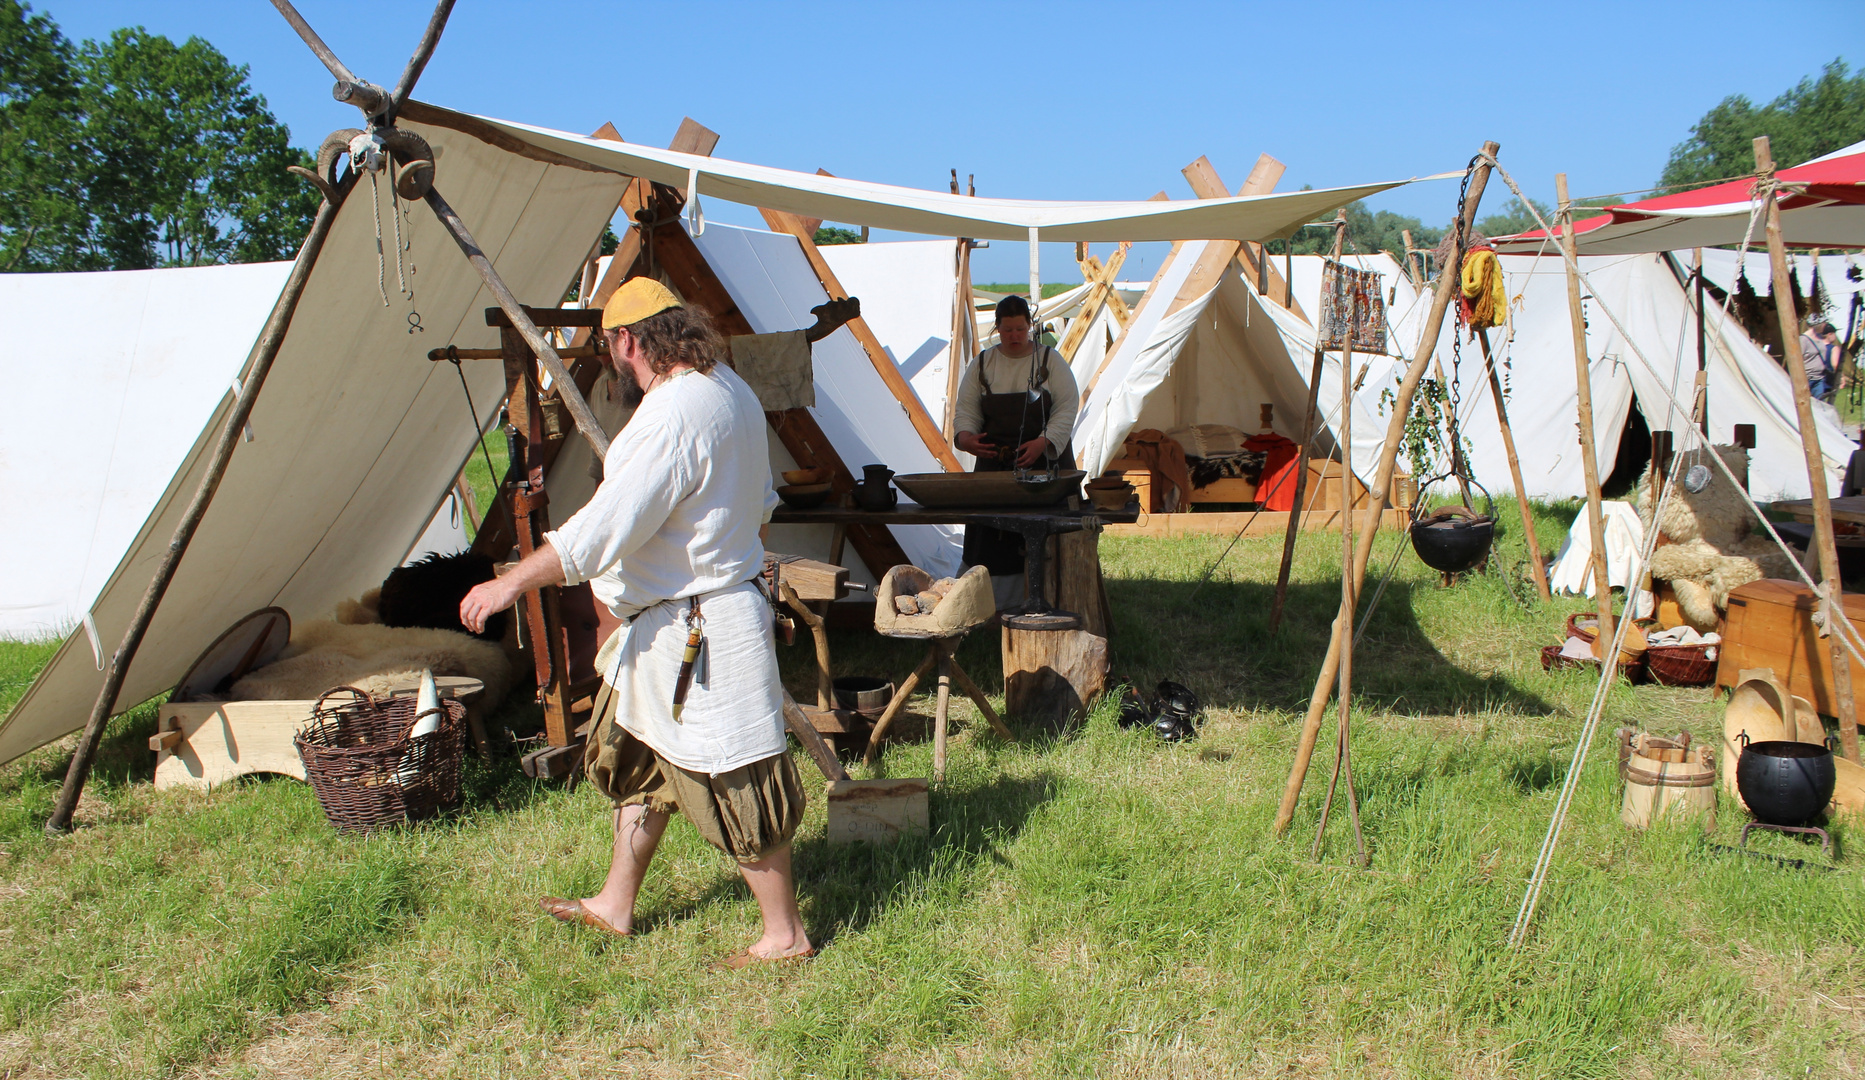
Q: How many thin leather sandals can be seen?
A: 2